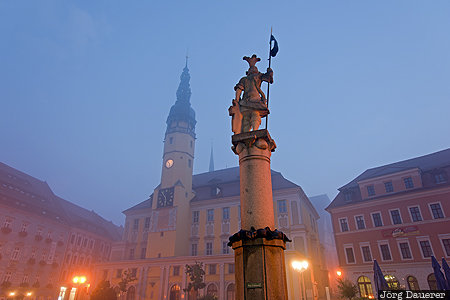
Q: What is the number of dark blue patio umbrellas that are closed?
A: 3